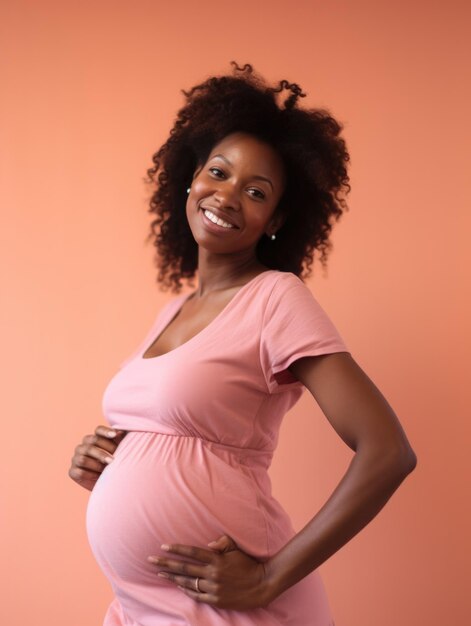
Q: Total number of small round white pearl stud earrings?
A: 2